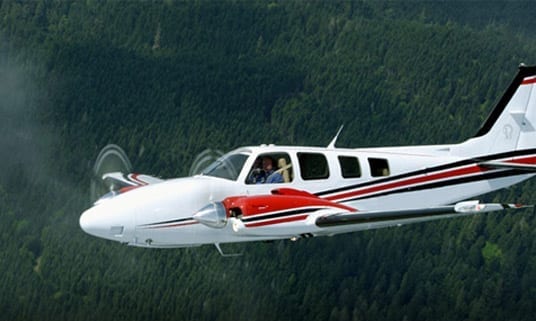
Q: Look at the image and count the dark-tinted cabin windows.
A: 3